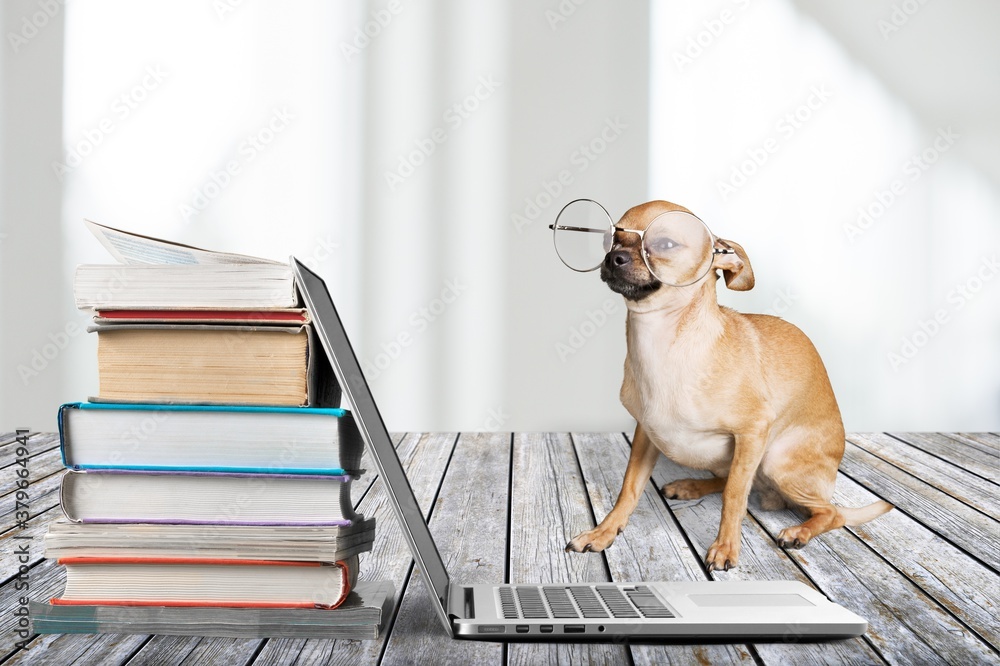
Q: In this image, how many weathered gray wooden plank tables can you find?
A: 1